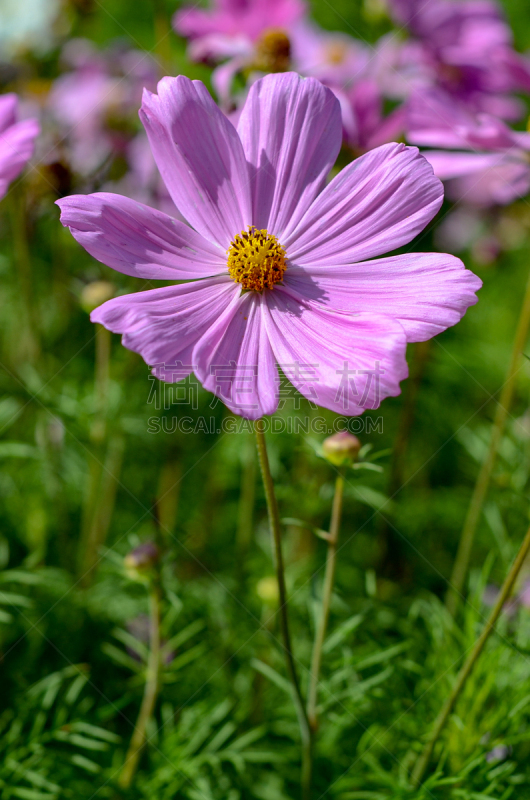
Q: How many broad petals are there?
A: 8